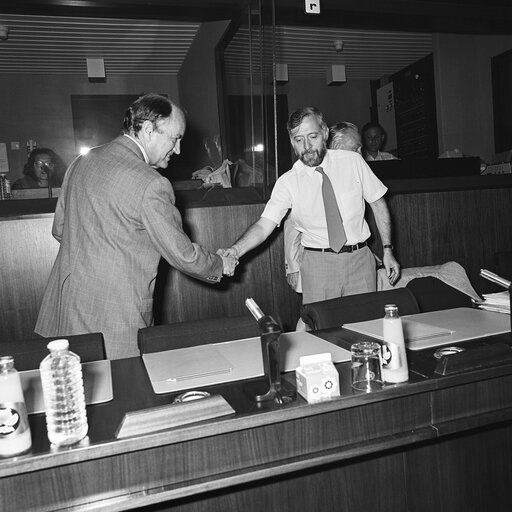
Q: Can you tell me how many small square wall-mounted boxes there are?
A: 3